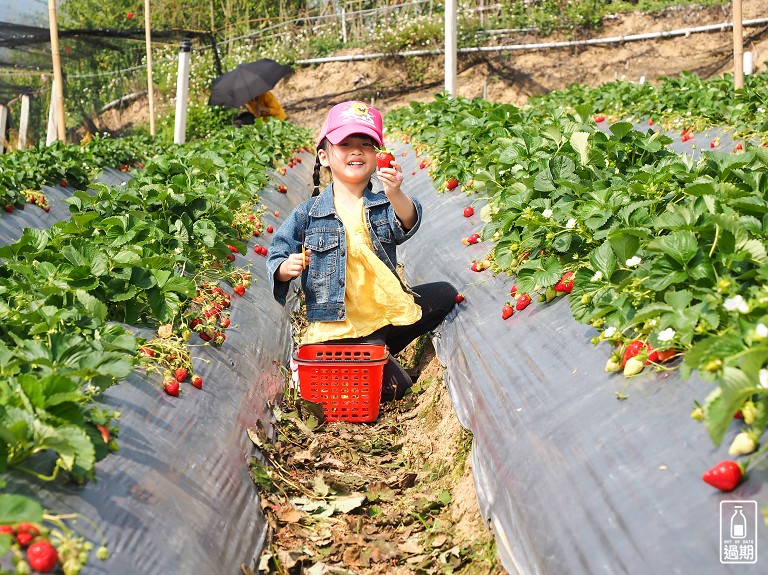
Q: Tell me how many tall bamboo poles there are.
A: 3